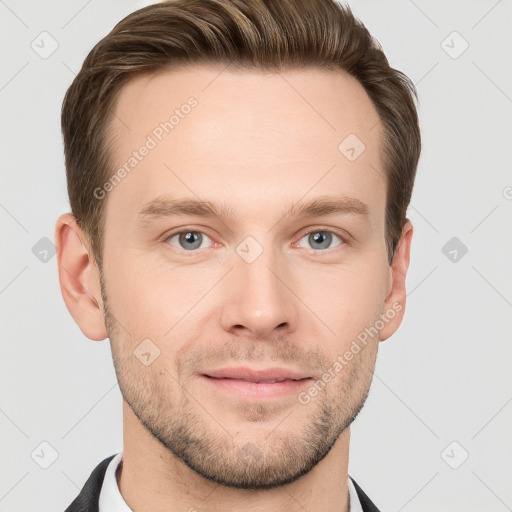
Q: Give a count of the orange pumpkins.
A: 0